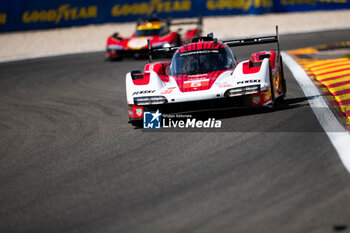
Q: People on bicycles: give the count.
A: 0